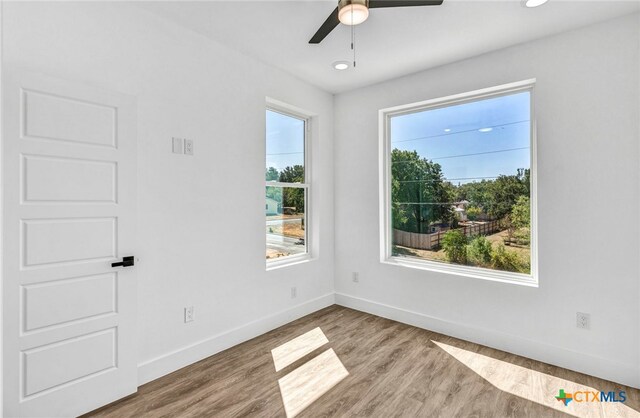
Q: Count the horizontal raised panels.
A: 5